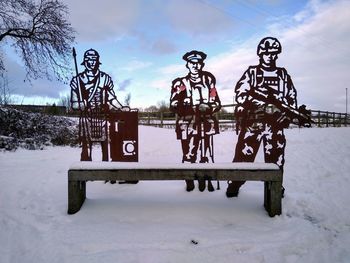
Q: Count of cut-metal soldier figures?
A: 3